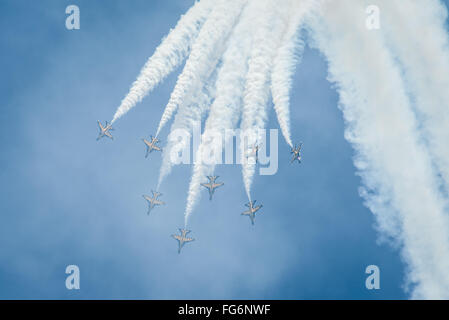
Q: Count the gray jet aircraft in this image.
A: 8